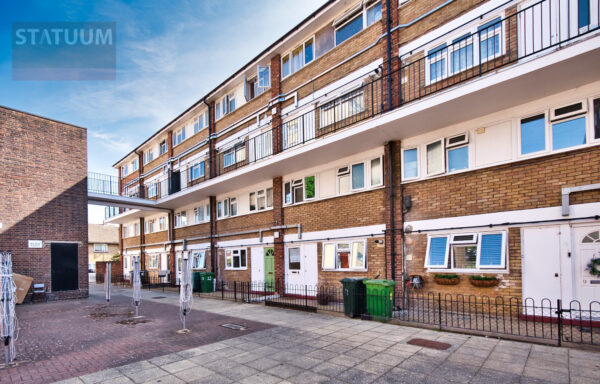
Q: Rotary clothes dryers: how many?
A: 4